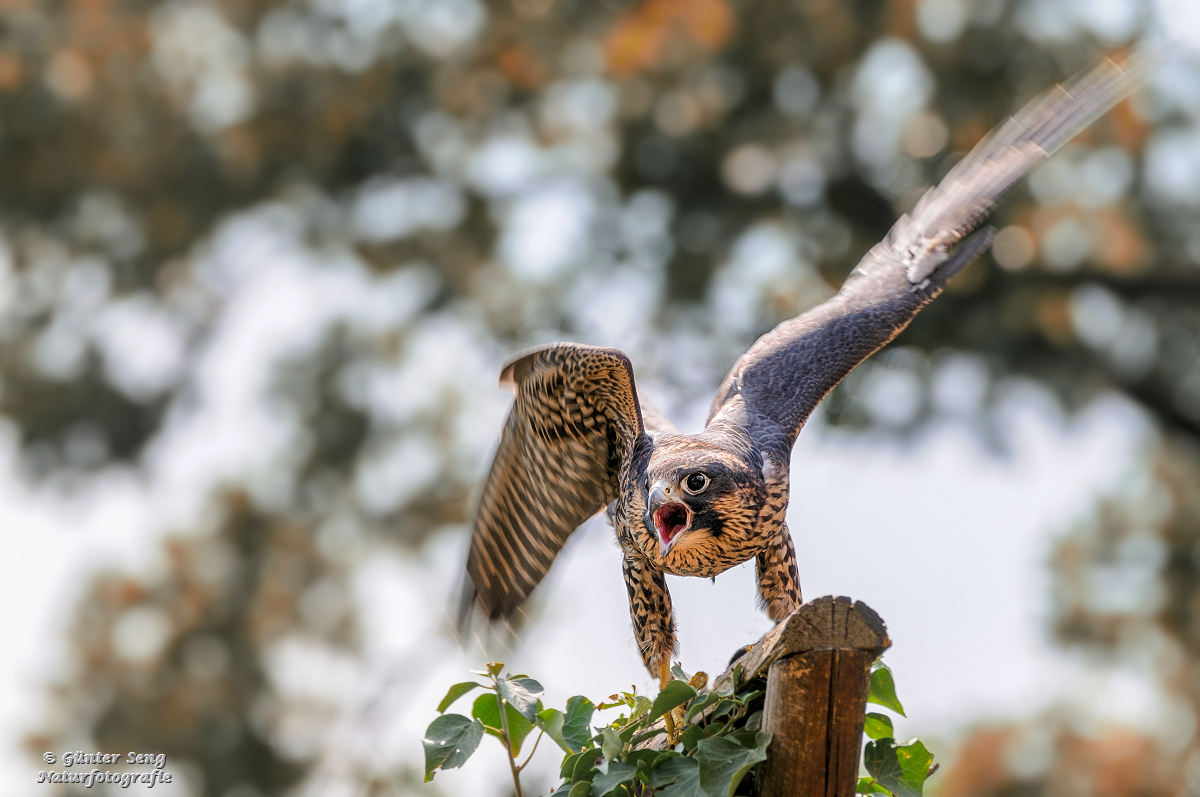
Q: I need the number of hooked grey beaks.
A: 1